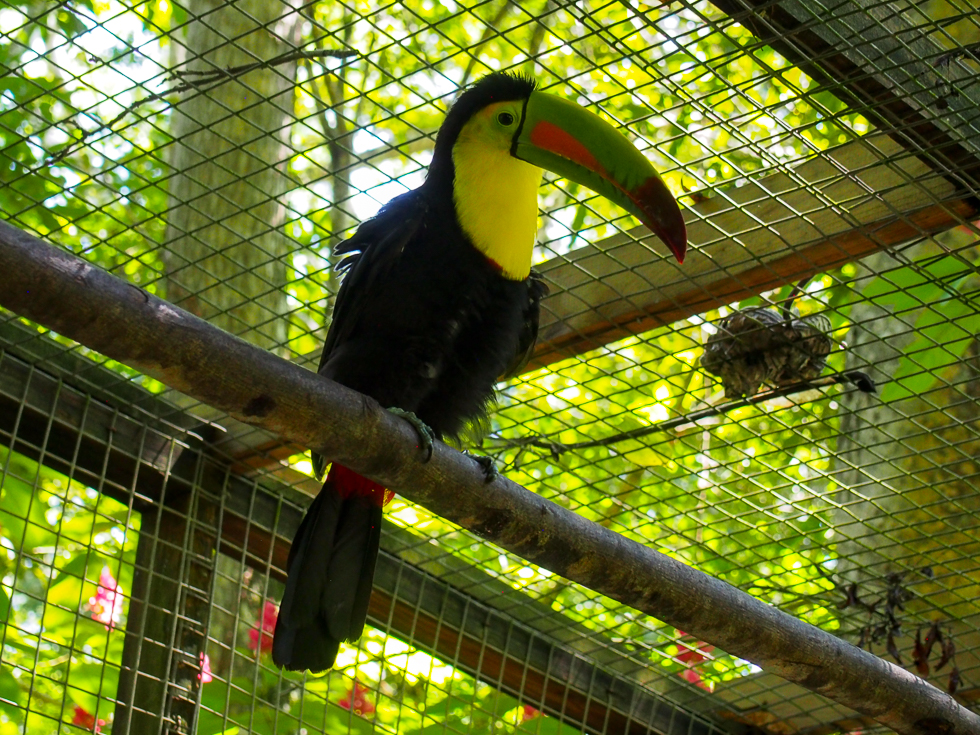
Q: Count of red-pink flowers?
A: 7